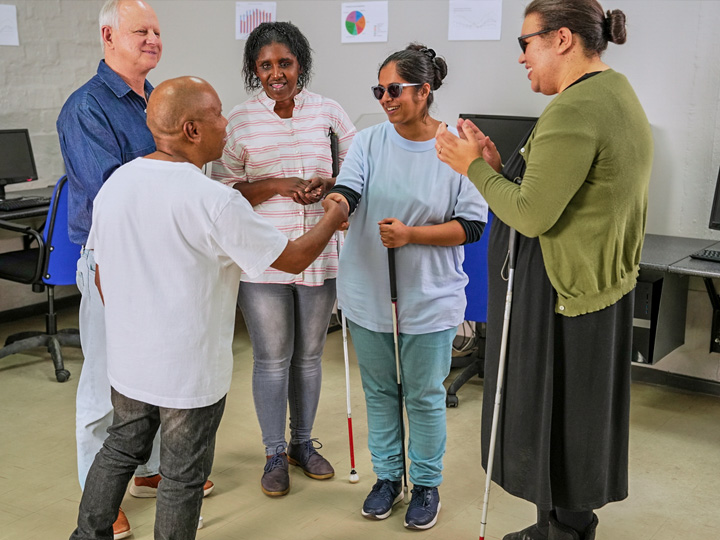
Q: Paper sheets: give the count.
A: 4